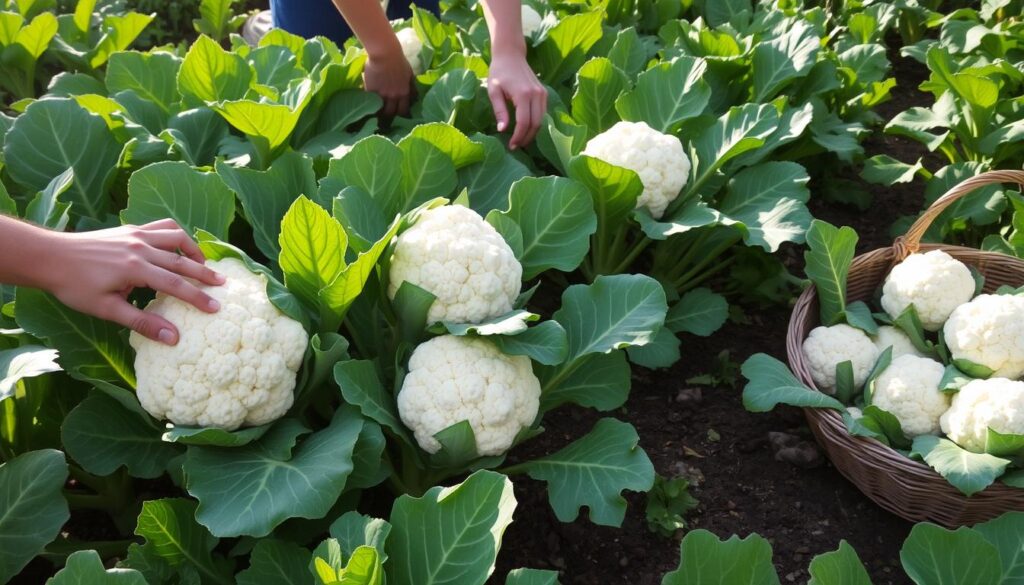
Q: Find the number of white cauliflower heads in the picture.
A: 12